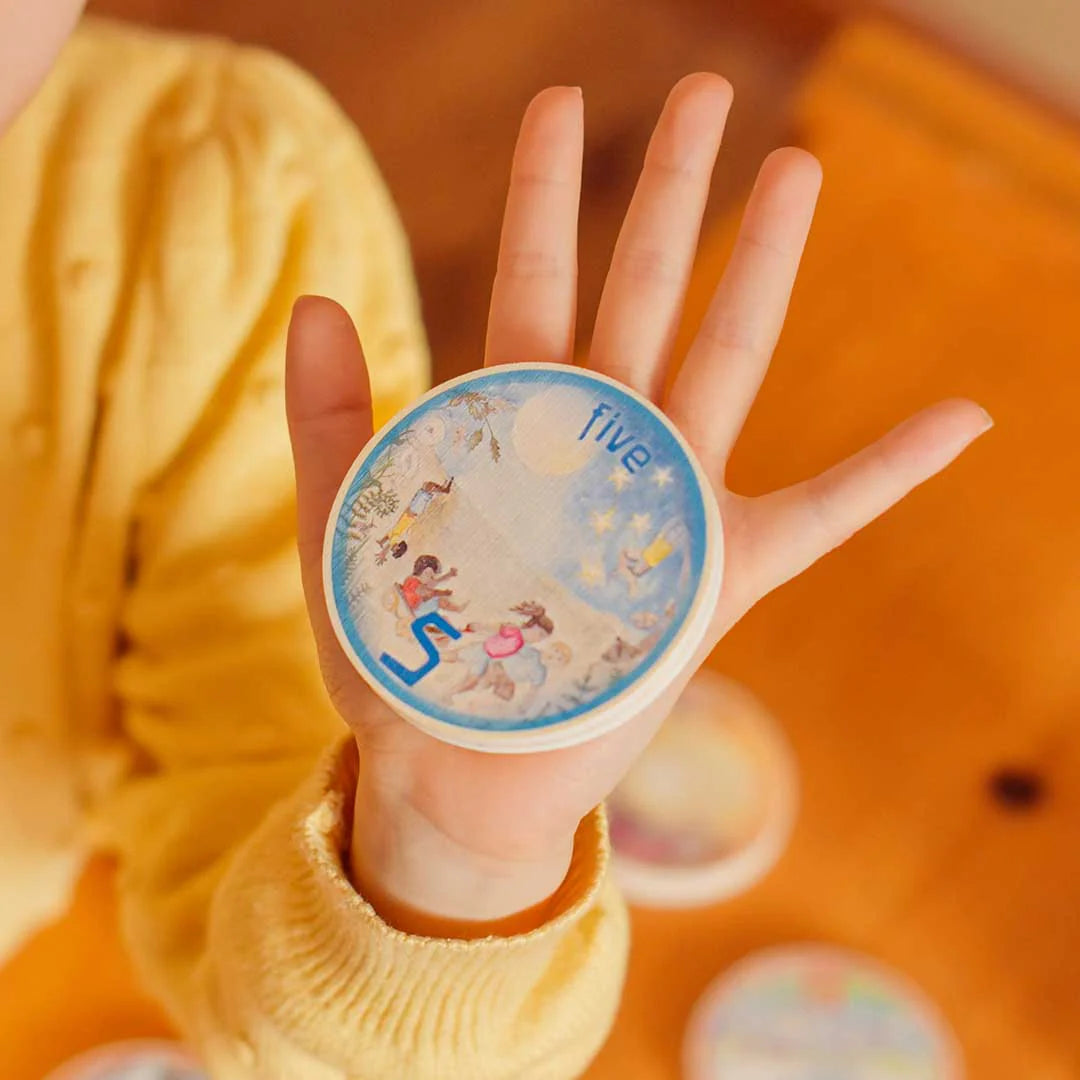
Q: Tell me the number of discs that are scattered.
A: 3